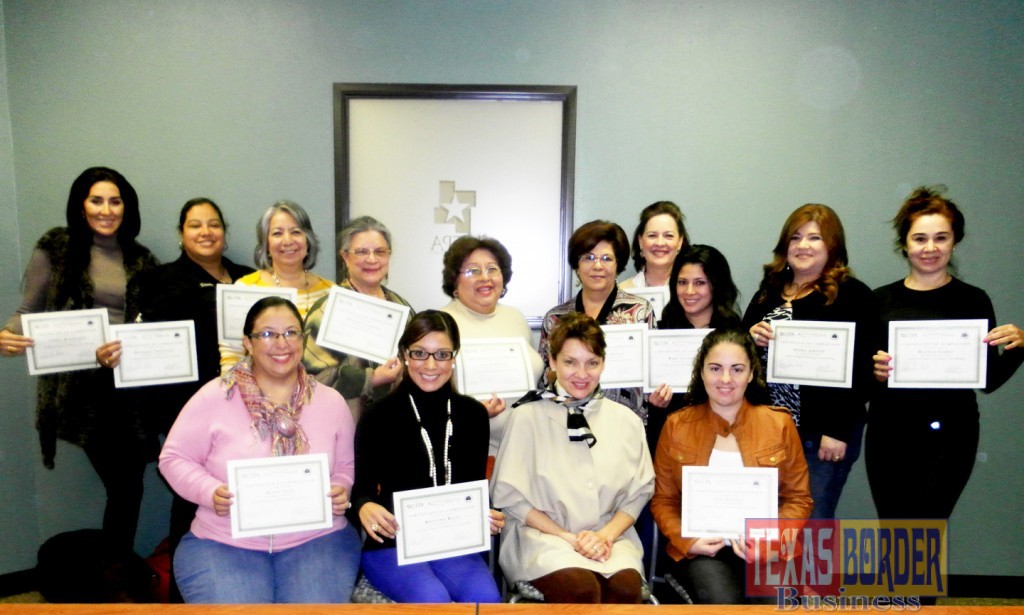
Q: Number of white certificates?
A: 13